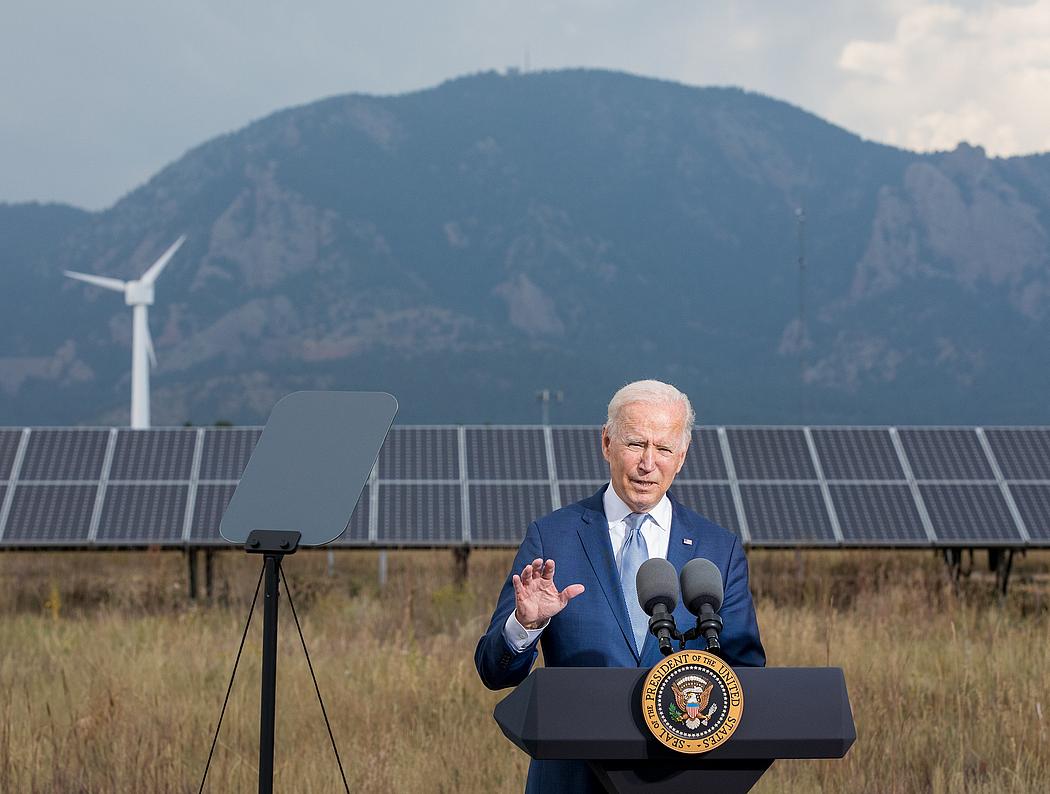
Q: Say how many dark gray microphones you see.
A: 2